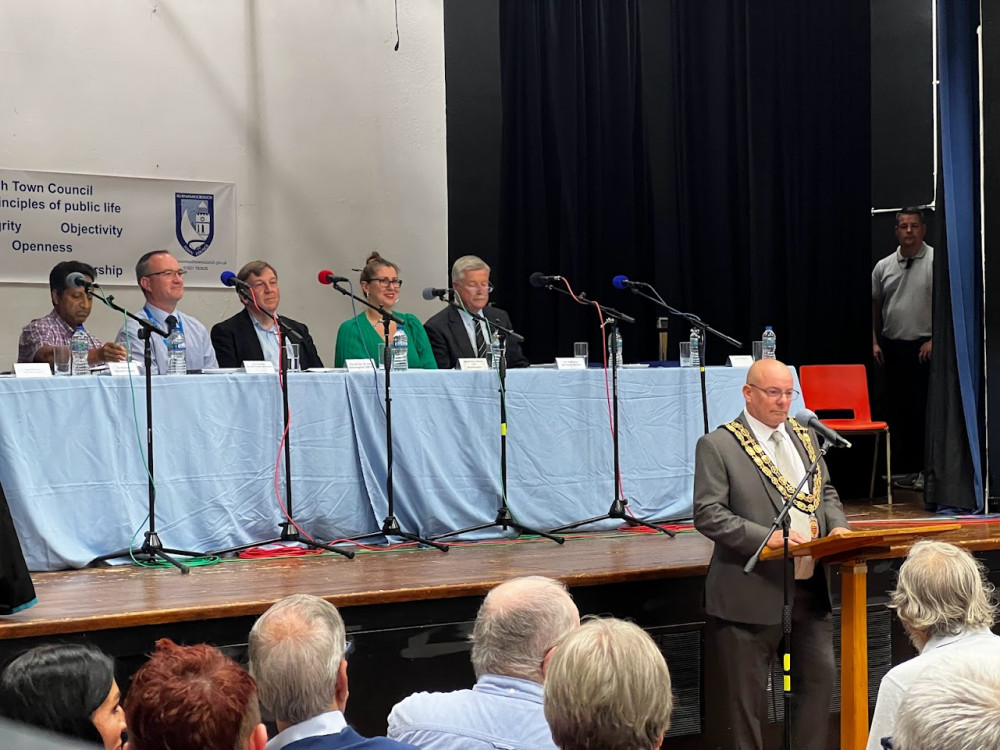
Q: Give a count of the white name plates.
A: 7